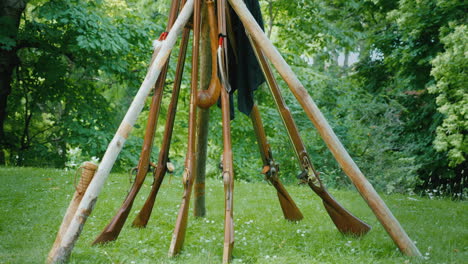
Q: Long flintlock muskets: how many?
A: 6